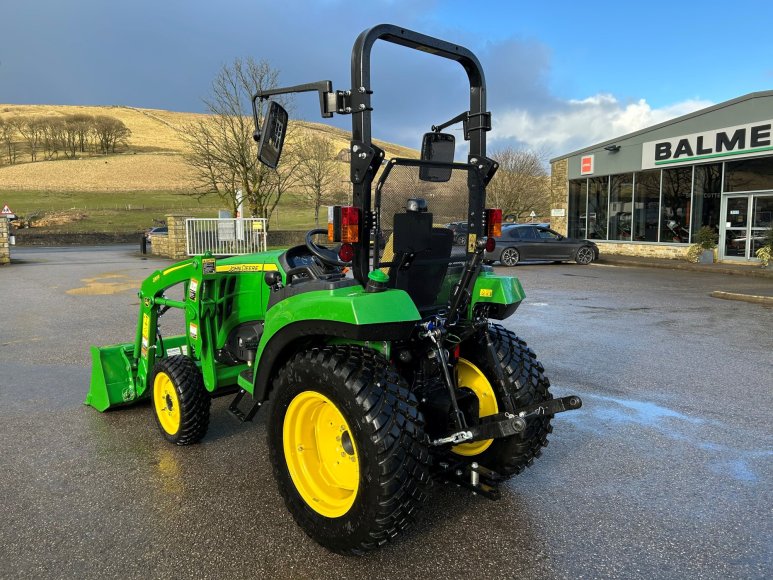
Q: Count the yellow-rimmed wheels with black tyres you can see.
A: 3